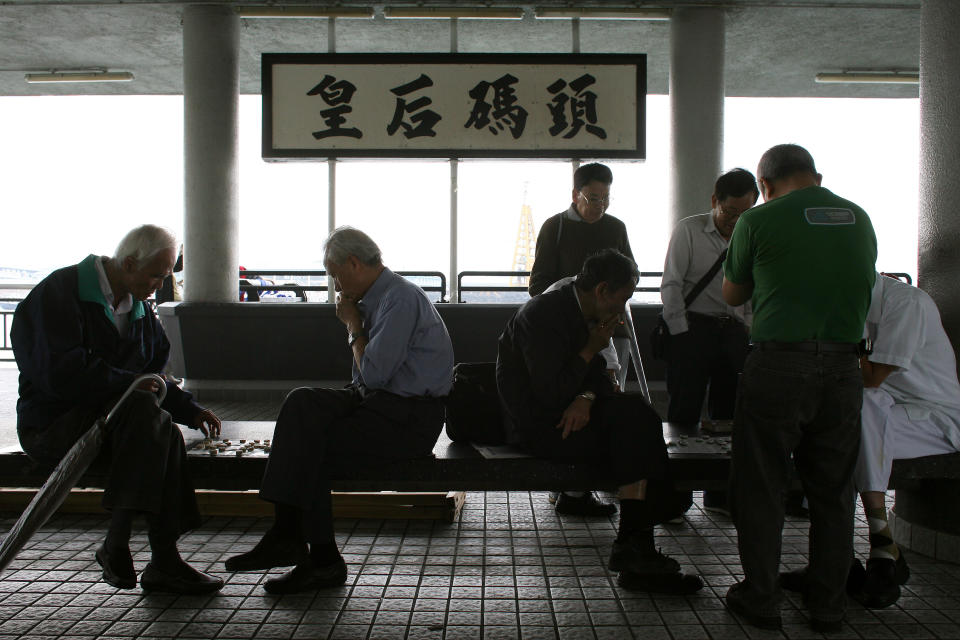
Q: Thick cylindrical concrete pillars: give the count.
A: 3